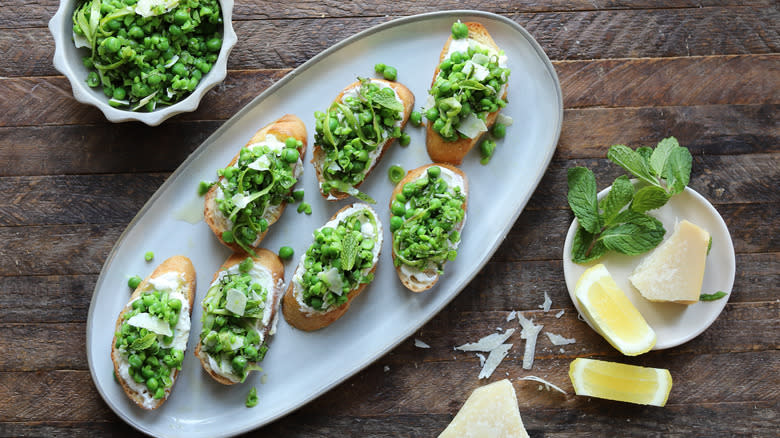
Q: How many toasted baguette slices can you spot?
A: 7